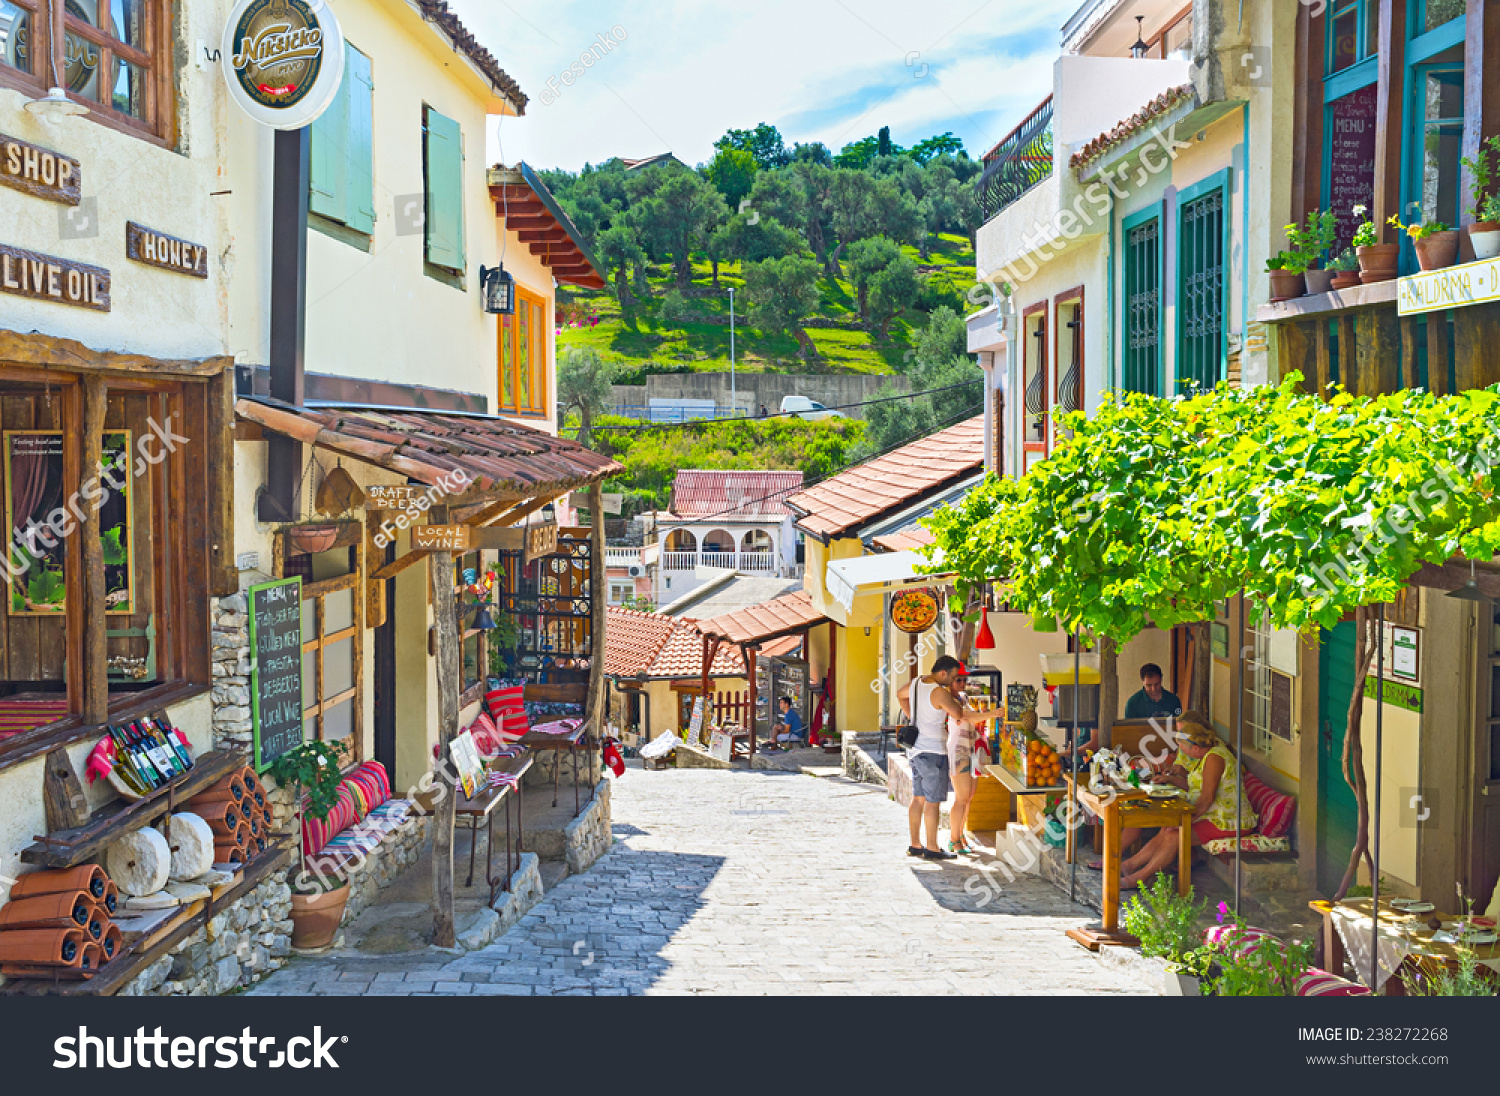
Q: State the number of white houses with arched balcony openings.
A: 1